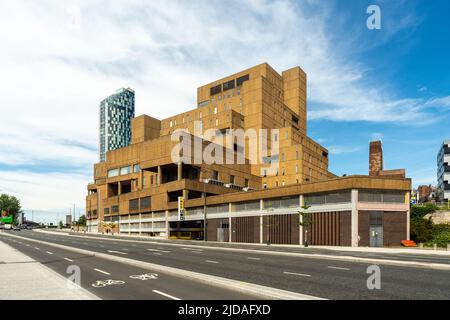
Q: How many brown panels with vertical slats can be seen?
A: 3